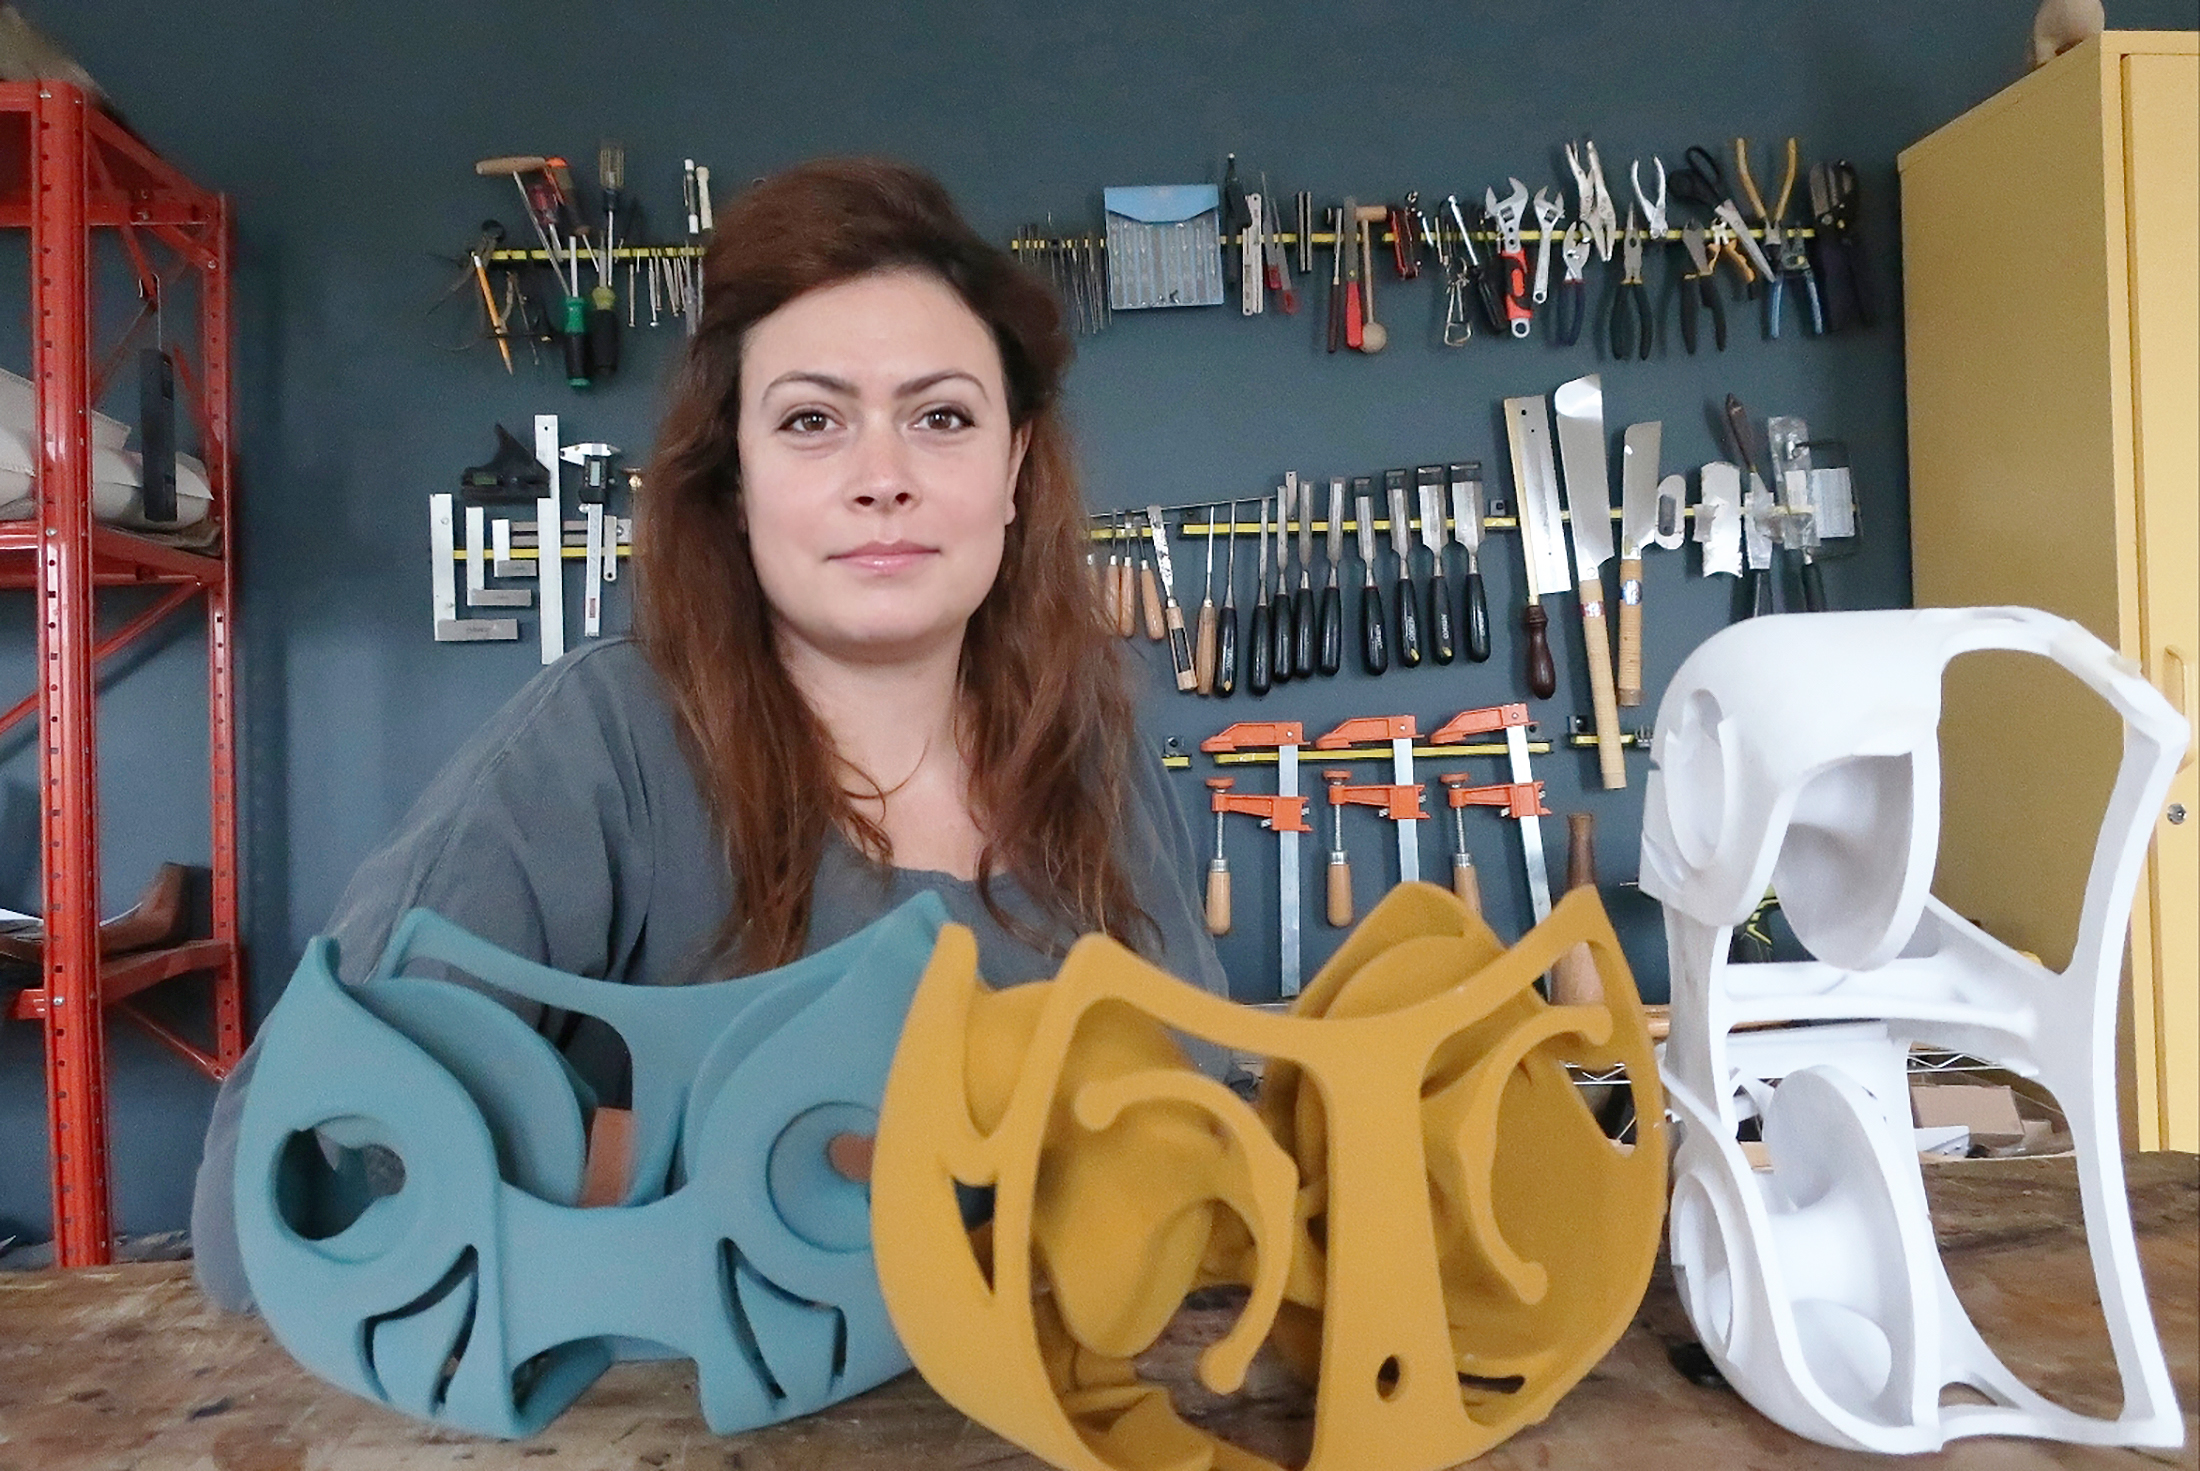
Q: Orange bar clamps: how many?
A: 3